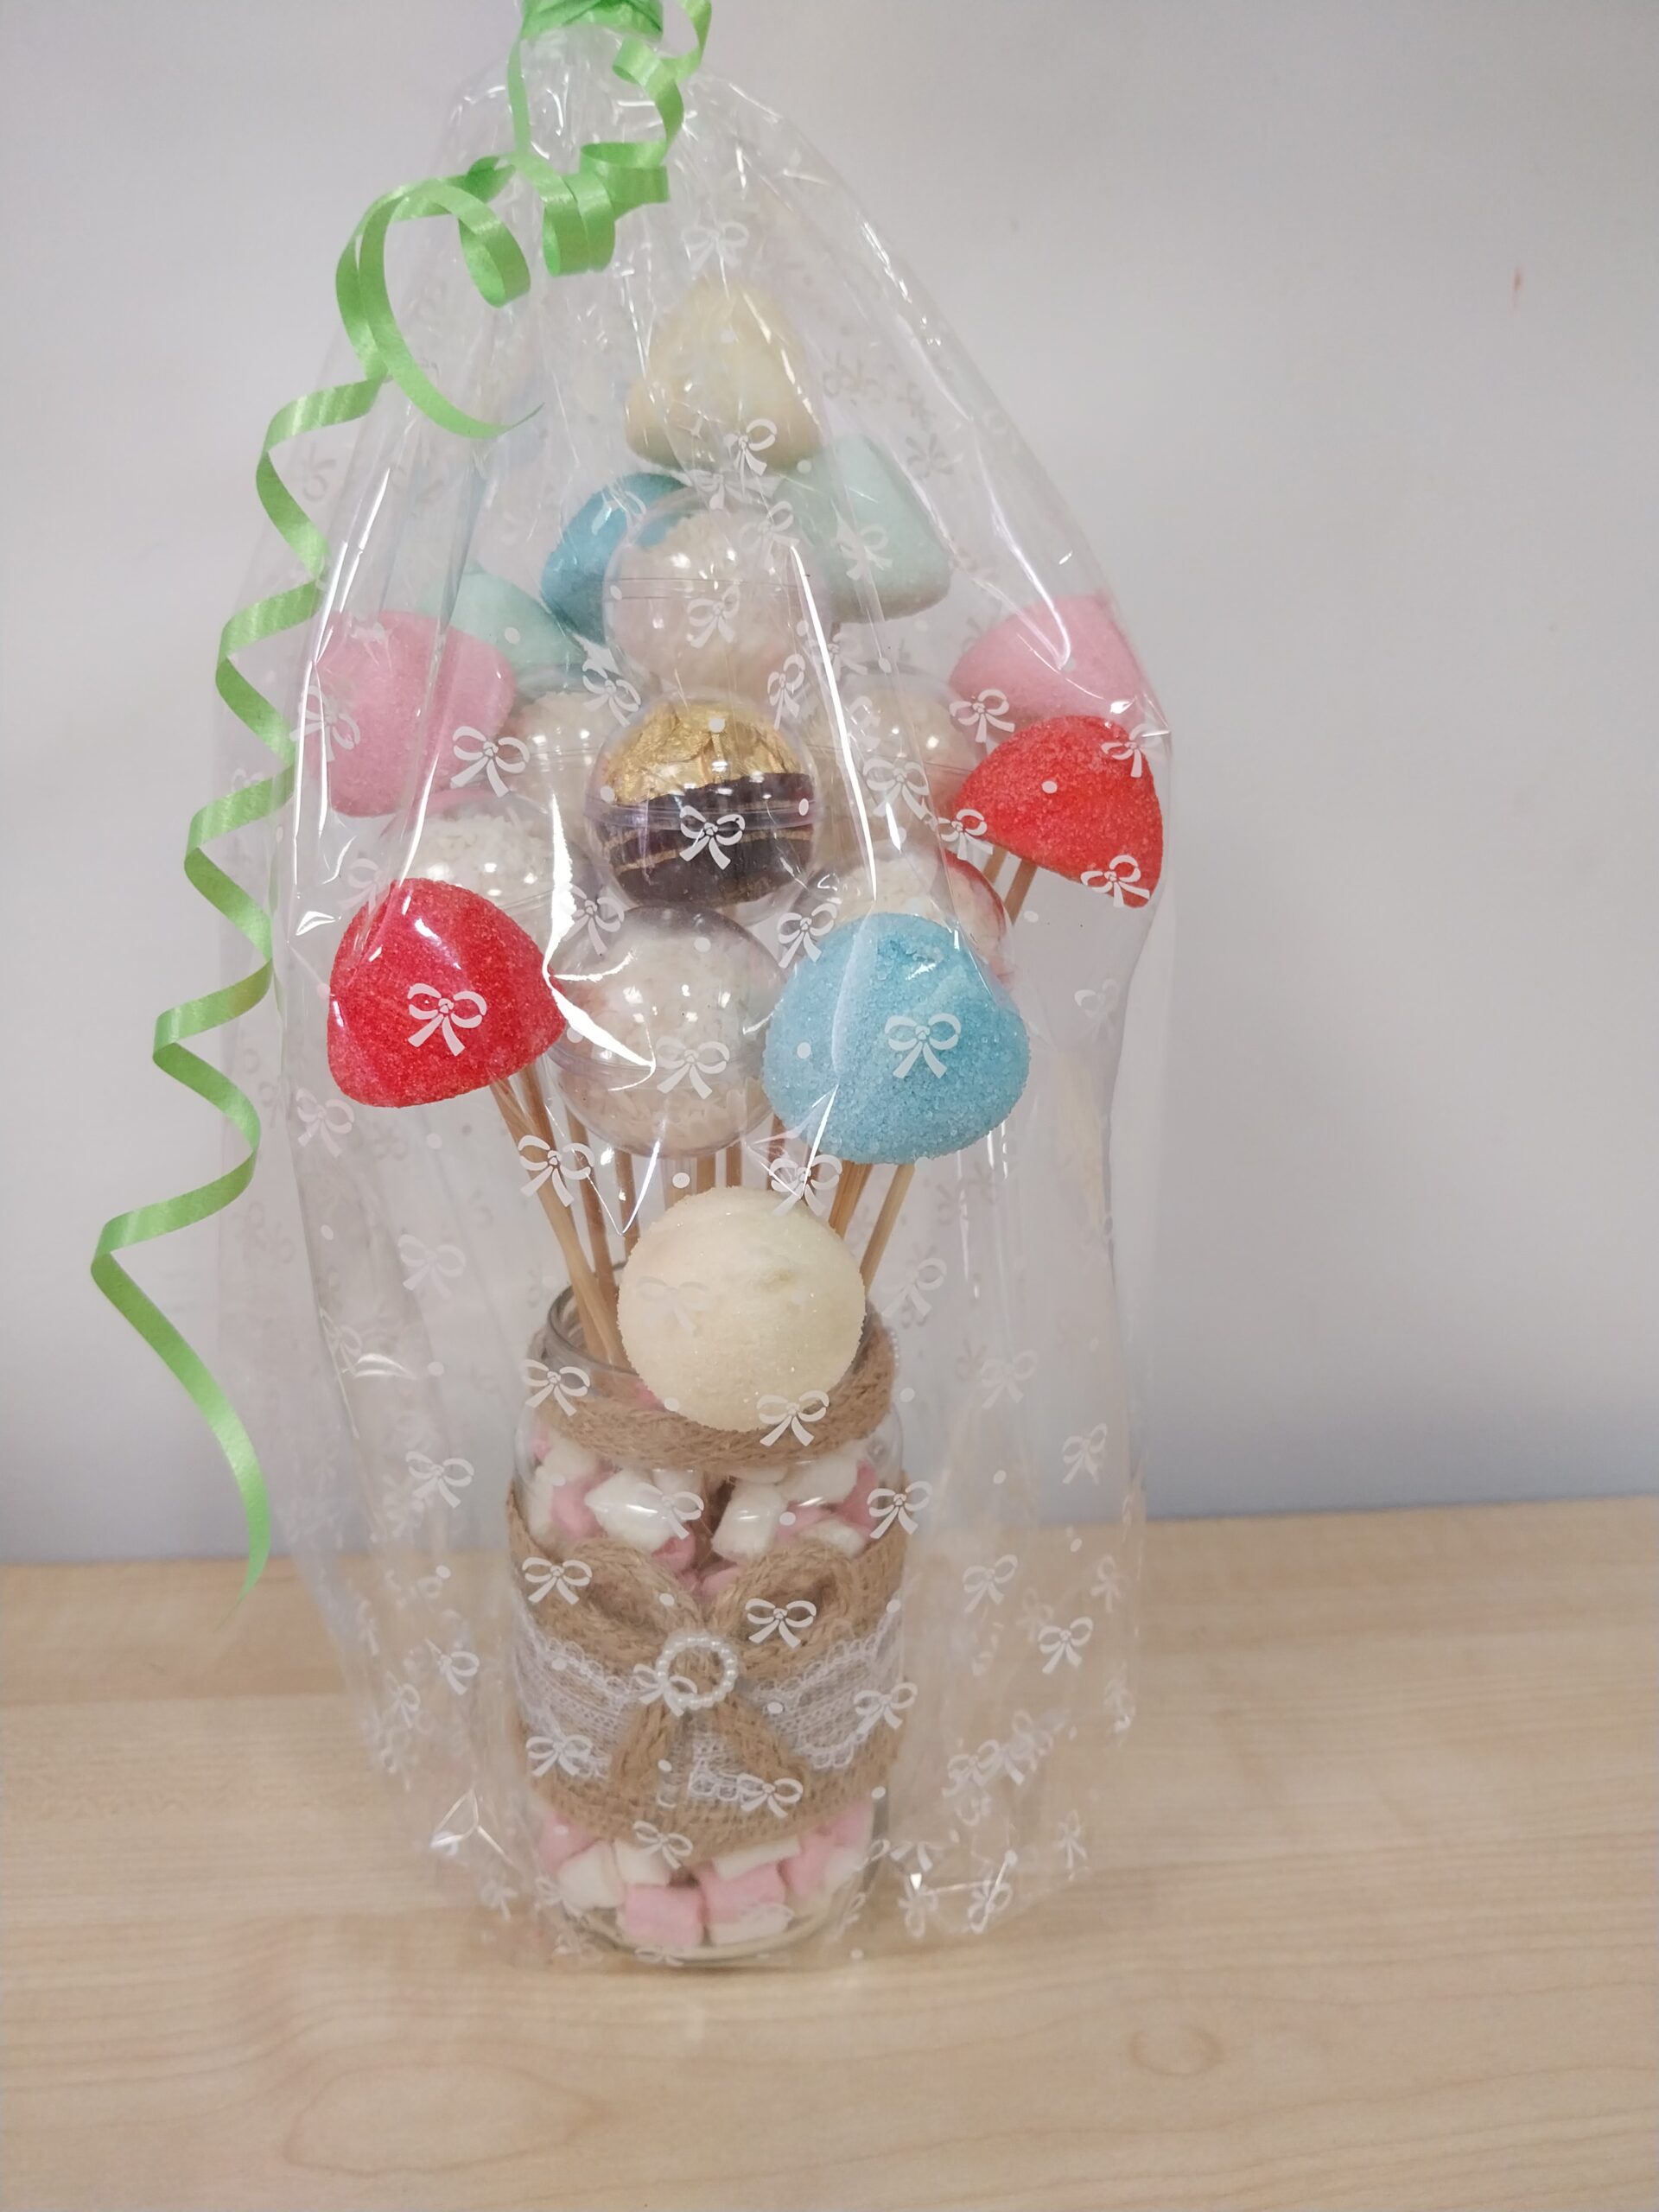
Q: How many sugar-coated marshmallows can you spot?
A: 10